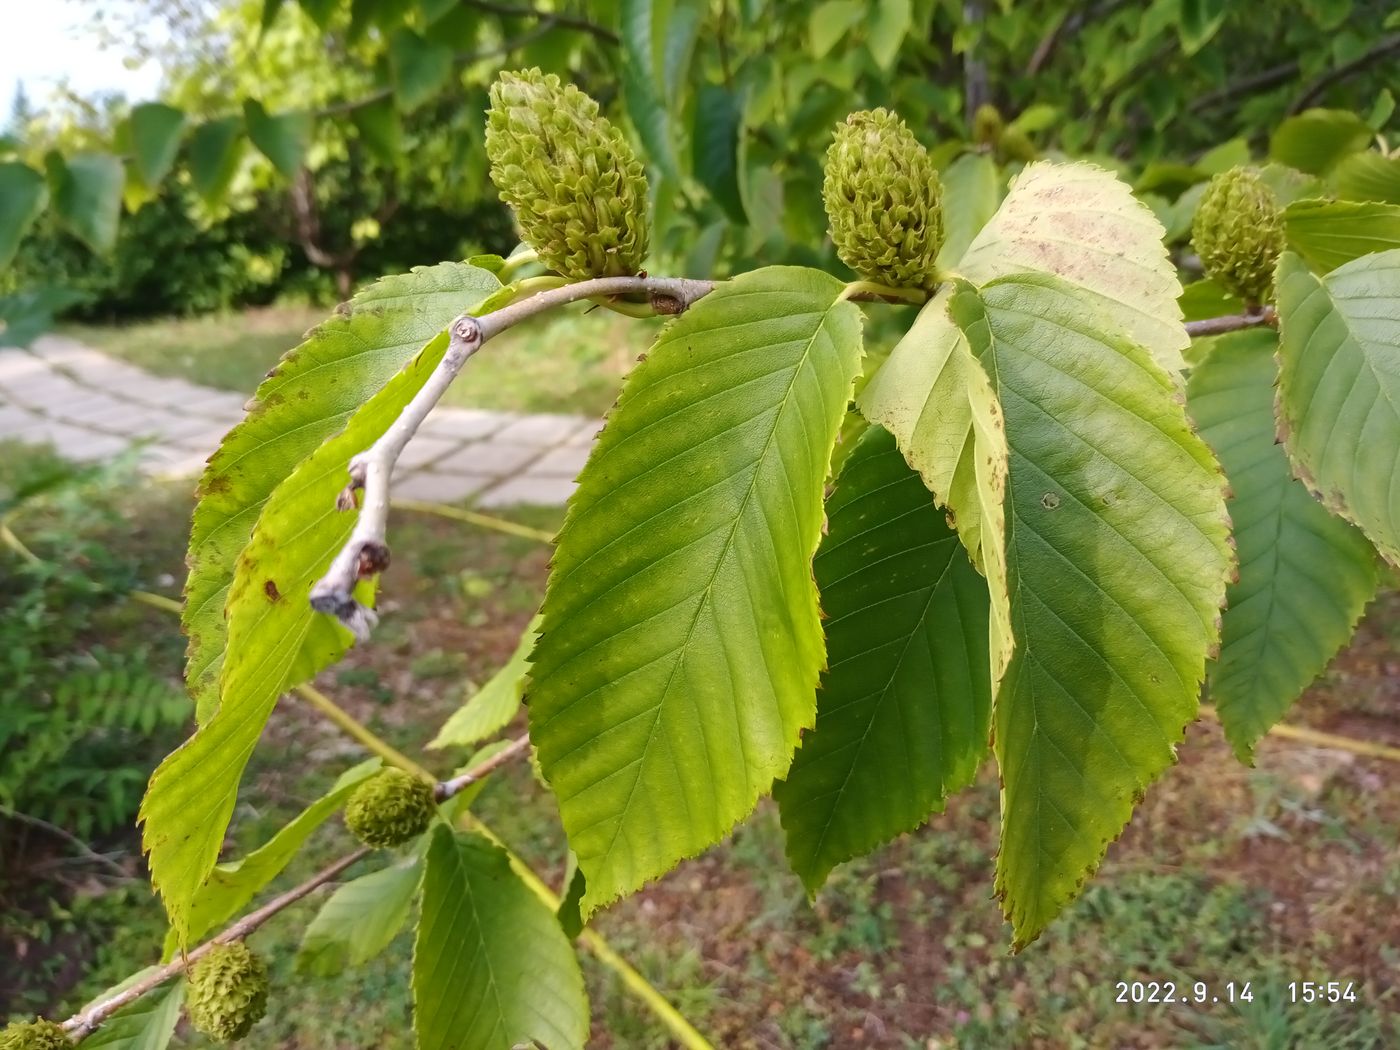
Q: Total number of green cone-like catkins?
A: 6